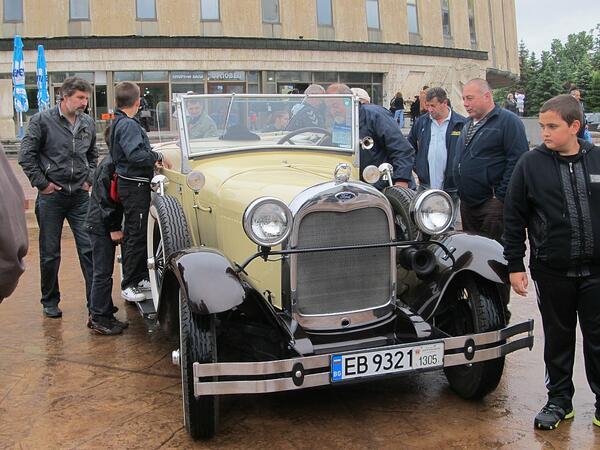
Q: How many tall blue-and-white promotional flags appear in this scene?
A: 2